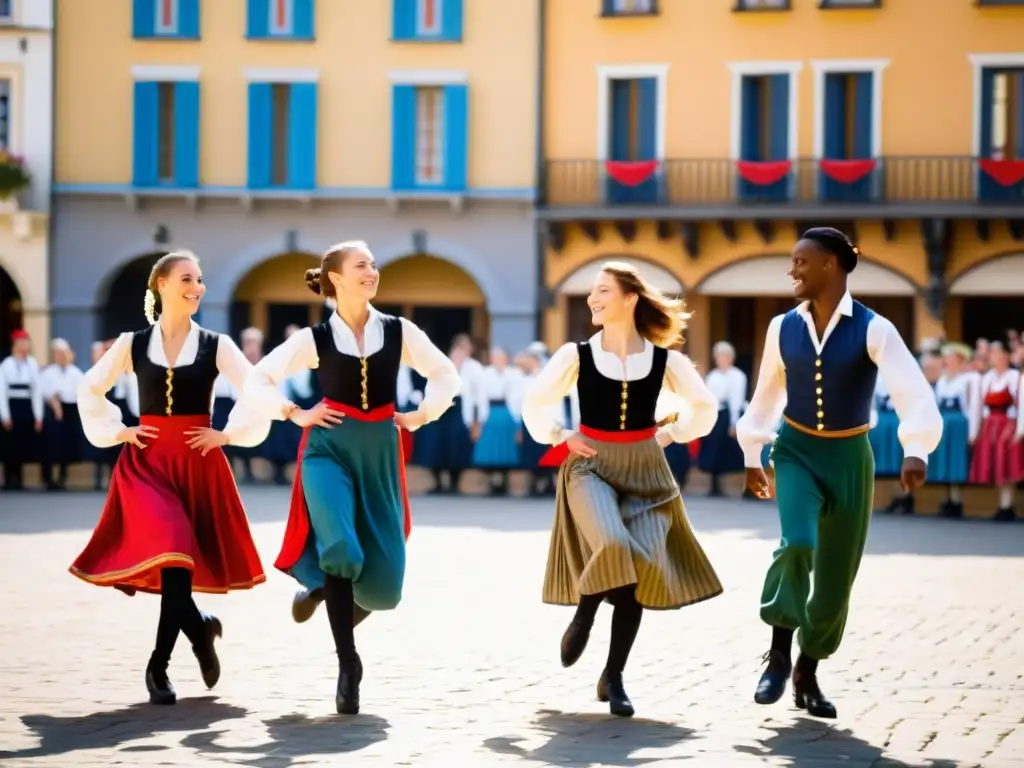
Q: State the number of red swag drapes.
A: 4